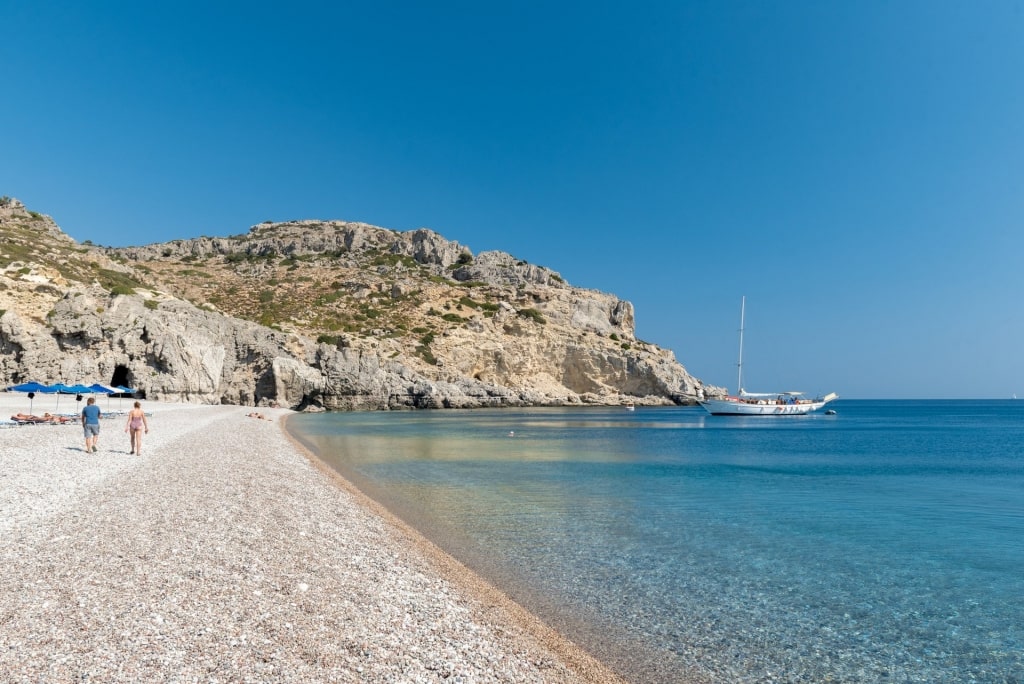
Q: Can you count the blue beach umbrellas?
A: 5